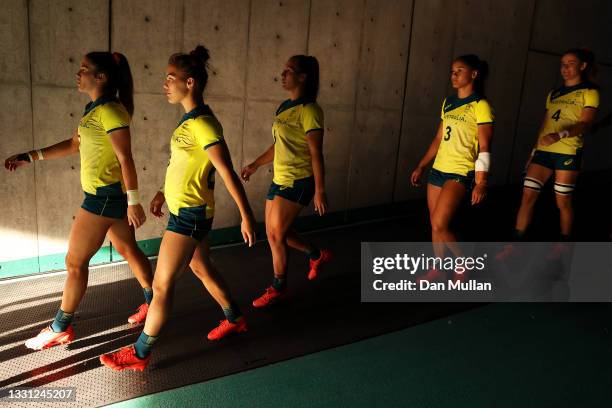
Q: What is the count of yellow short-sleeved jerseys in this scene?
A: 5